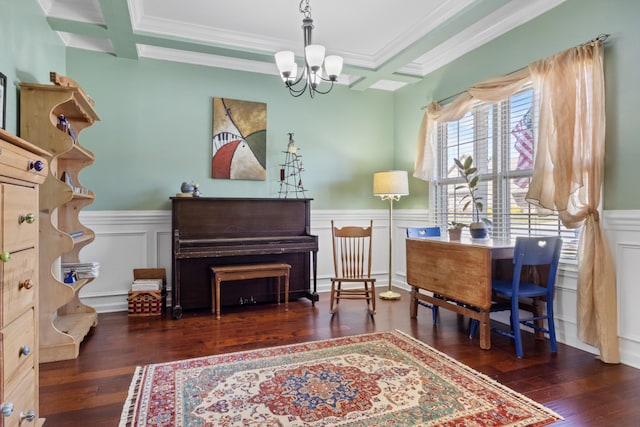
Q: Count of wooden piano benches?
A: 1